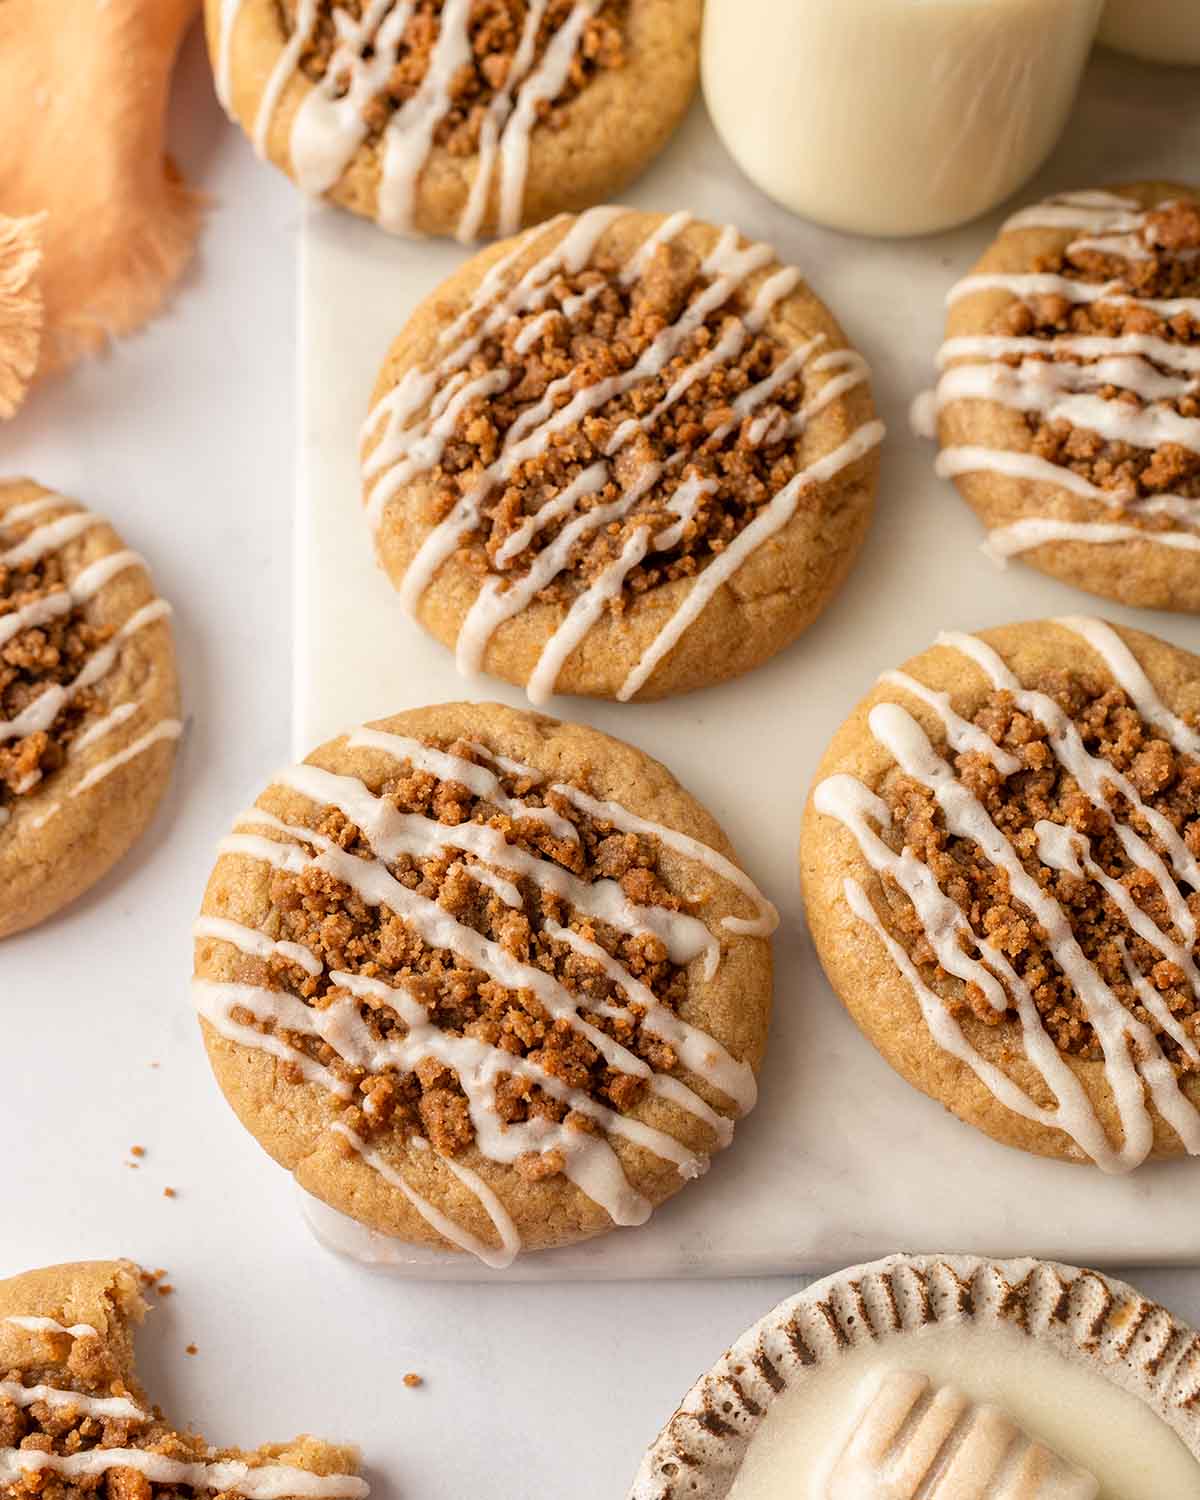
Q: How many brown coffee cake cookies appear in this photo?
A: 7